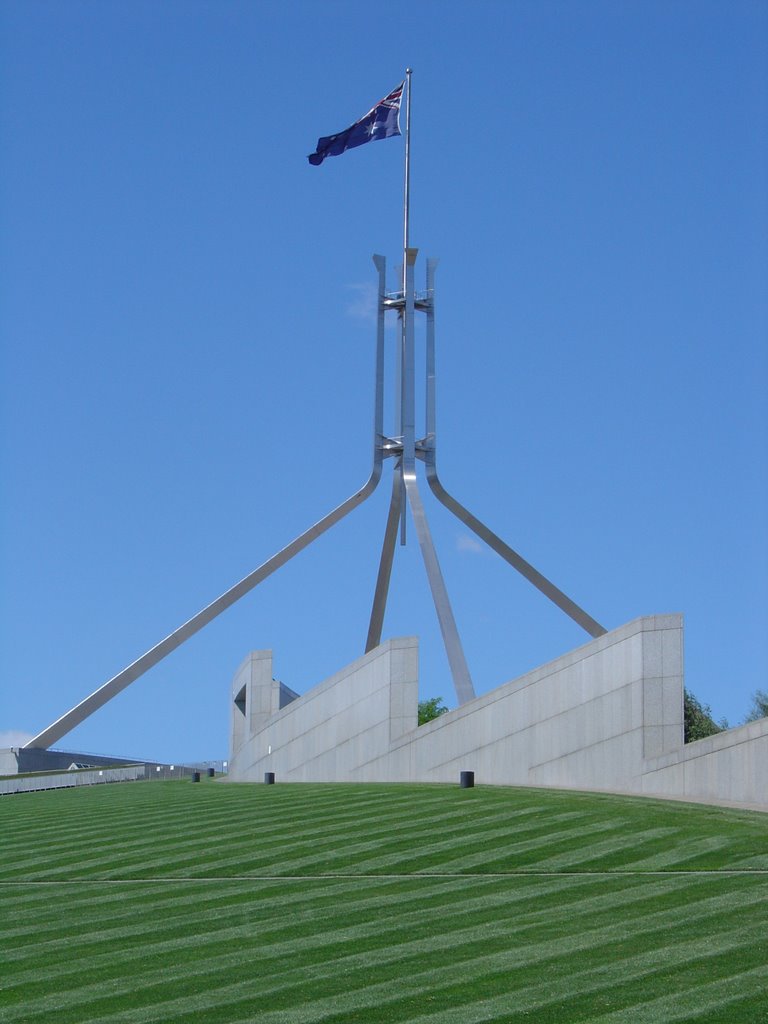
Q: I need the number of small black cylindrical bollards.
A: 4